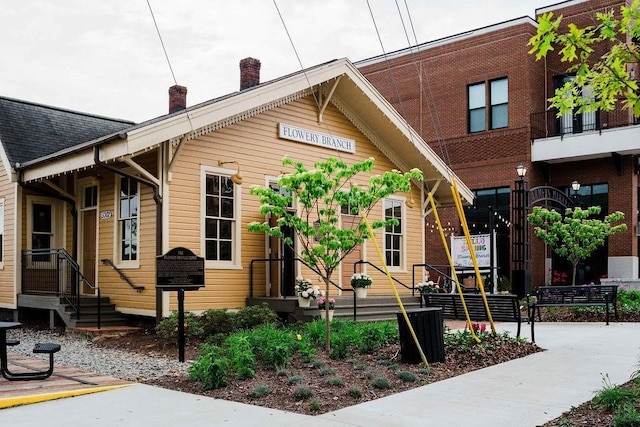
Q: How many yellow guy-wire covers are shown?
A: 4